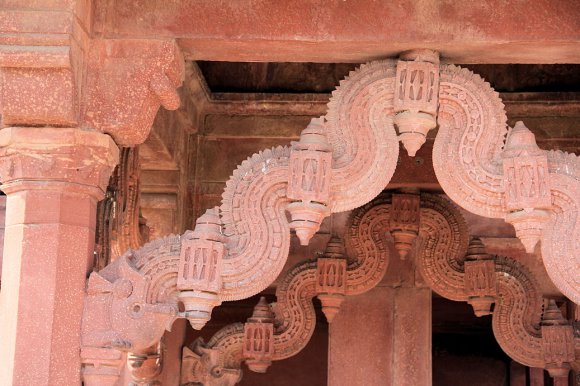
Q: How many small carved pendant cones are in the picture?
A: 9